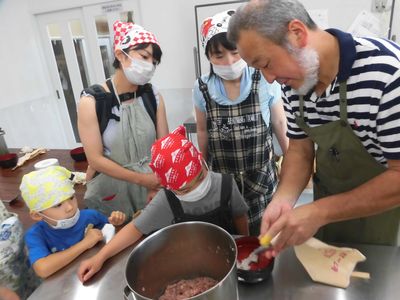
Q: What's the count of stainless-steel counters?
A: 1